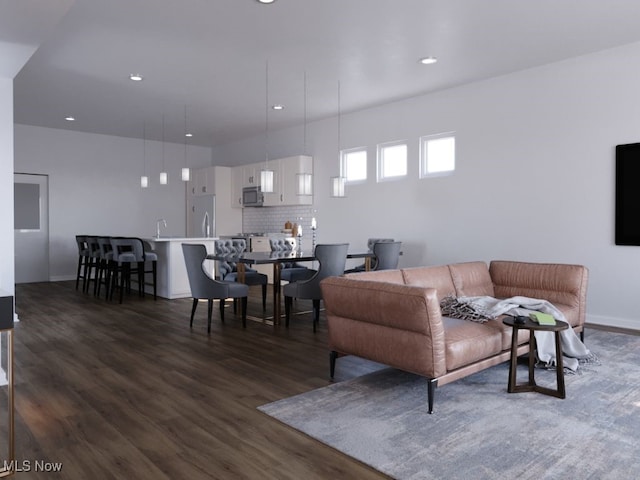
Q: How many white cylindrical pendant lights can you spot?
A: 6